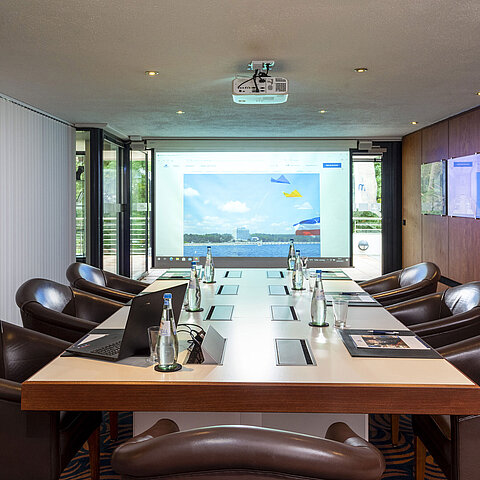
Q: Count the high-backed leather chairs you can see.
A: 7